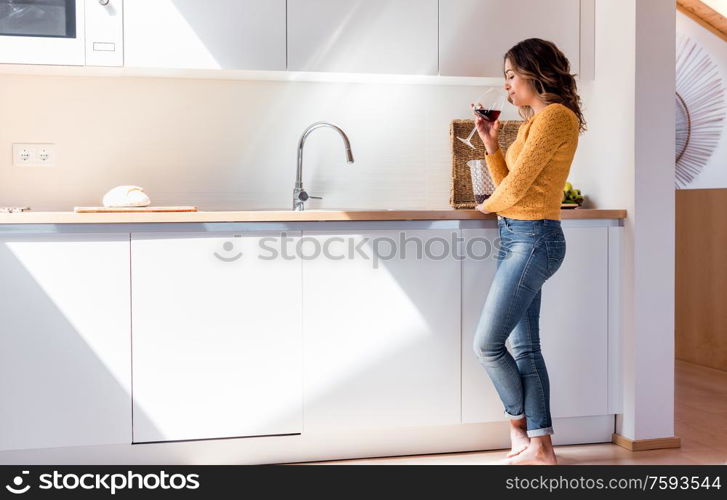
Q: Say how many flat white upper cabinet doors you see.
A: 3